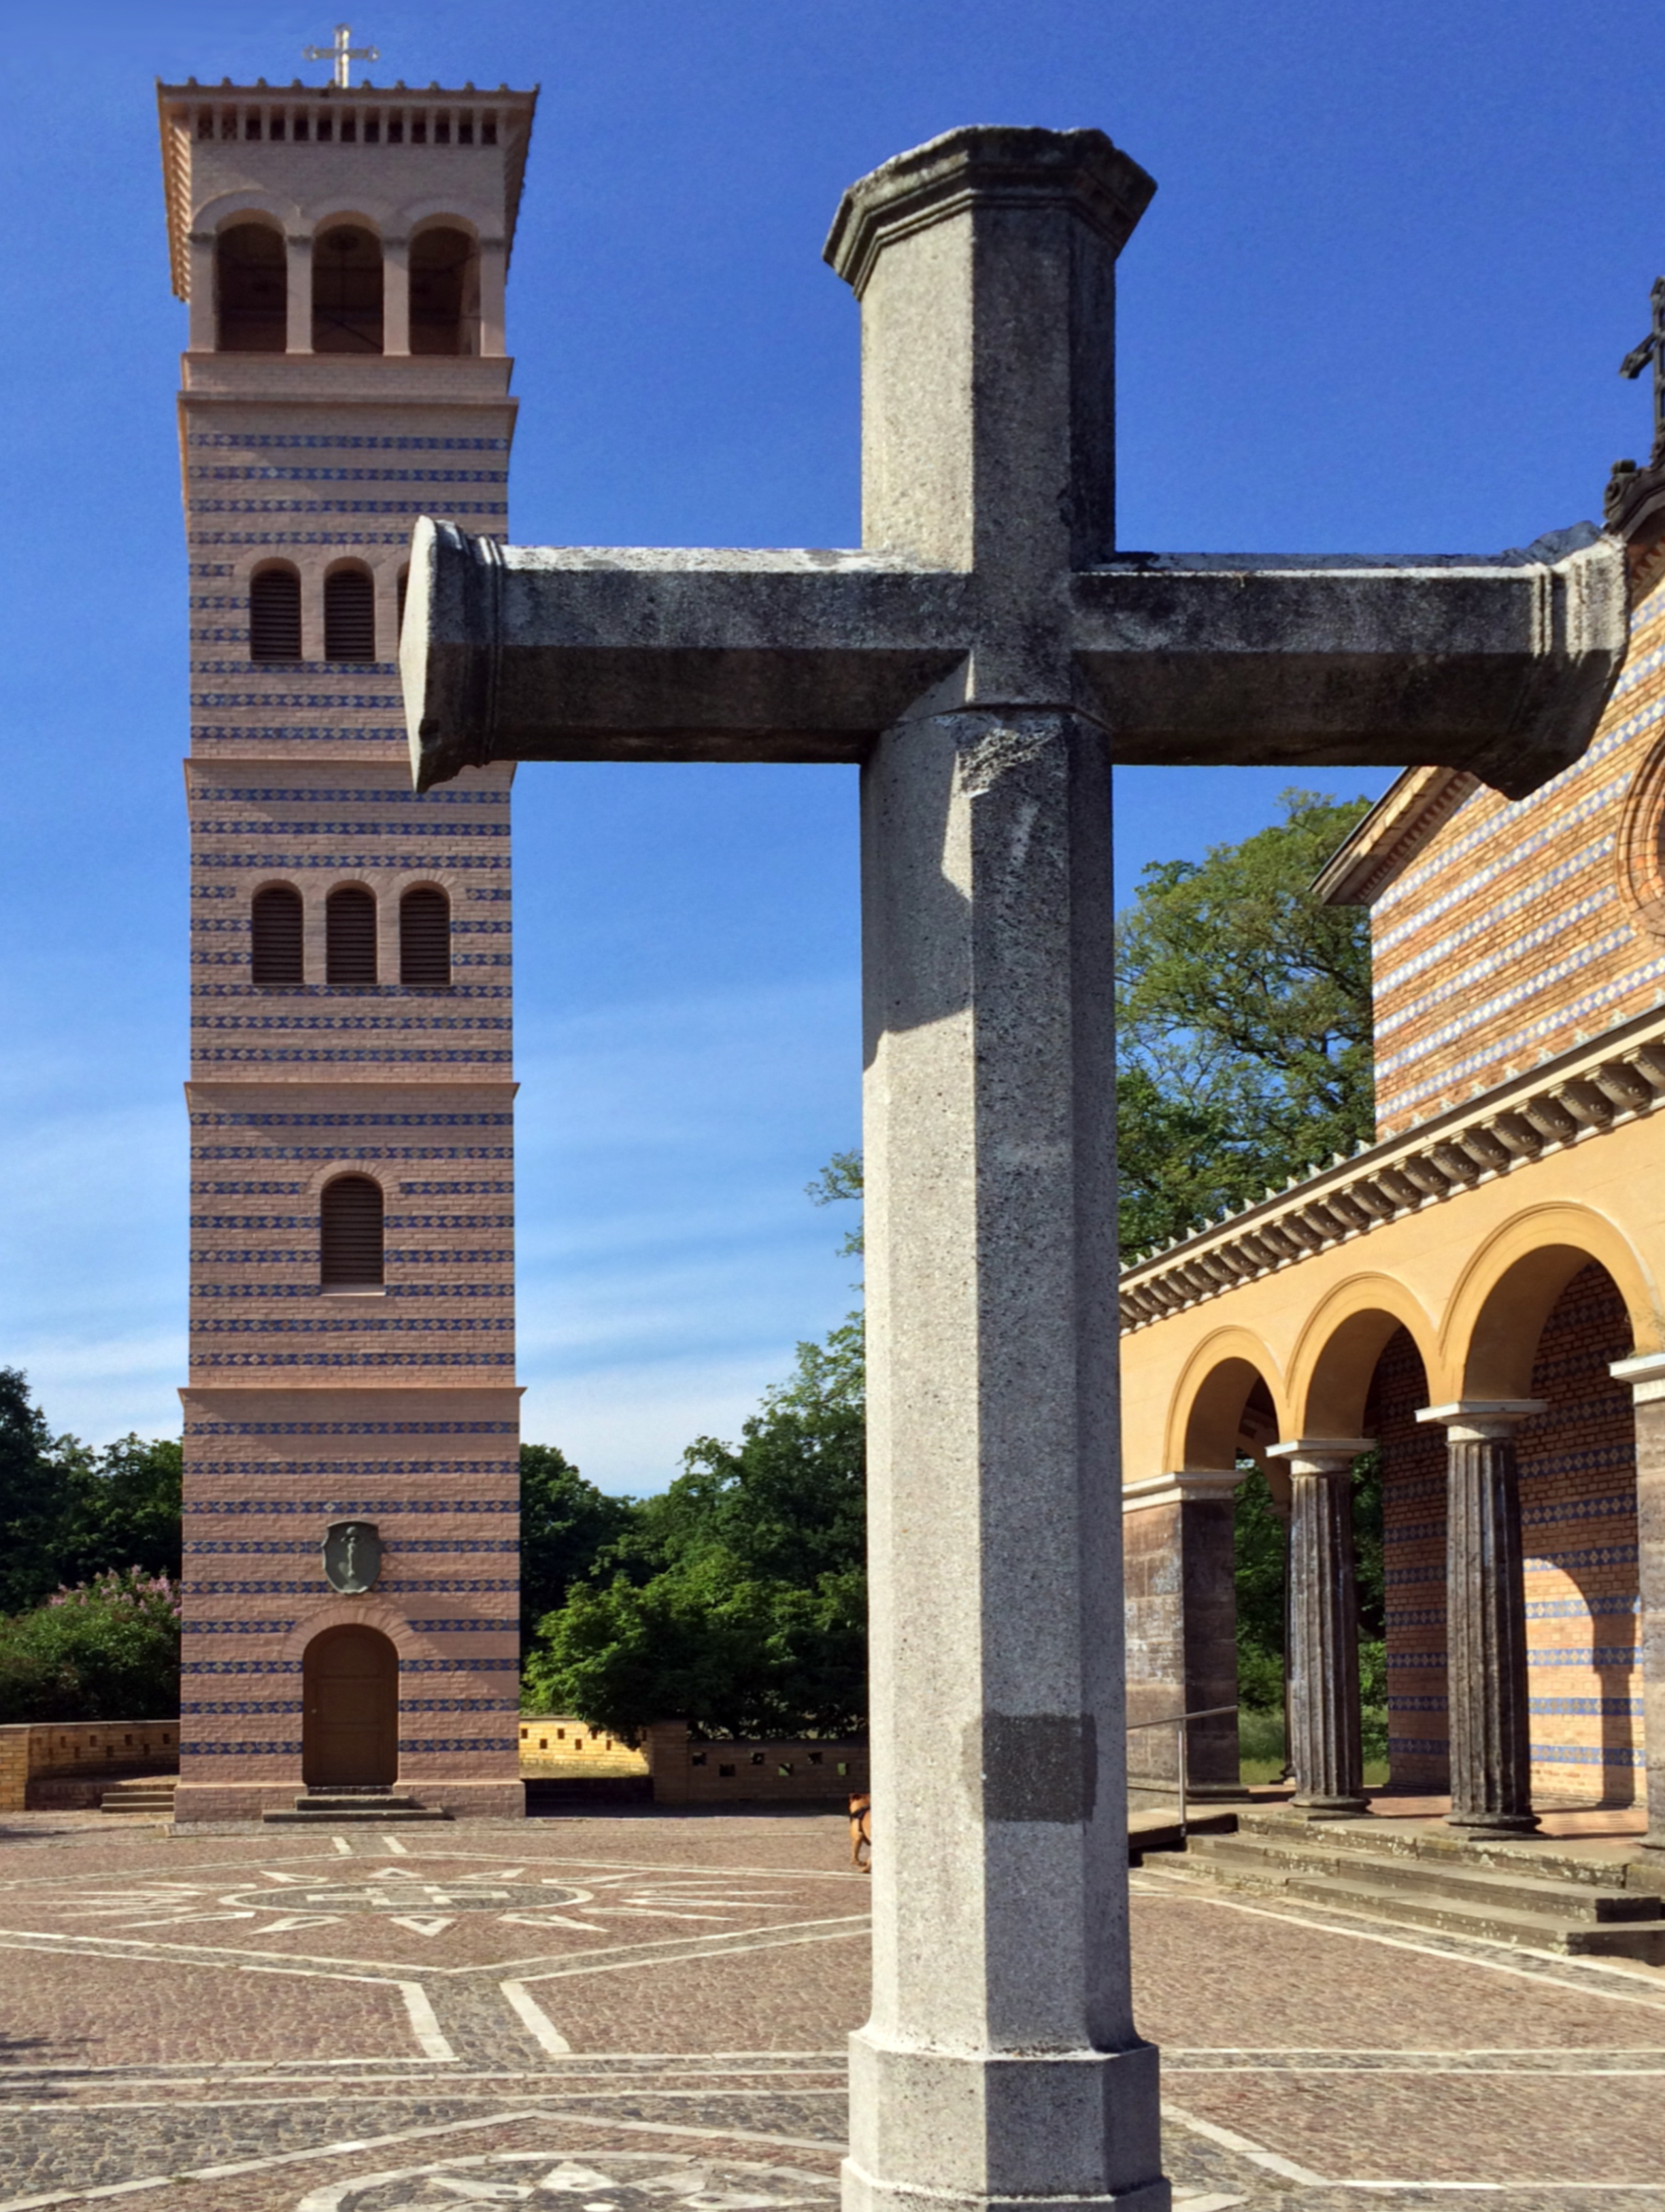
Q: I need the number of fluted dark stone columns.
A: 2